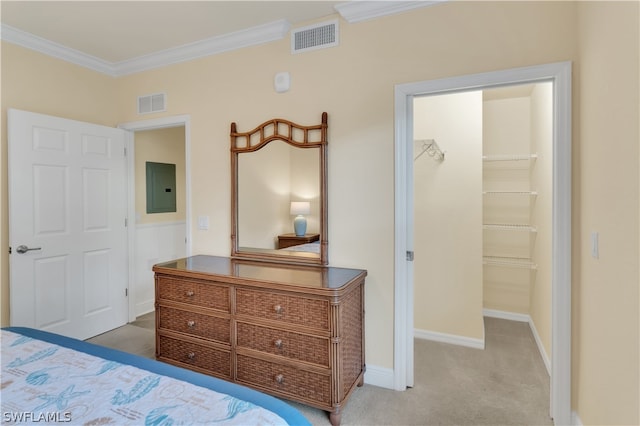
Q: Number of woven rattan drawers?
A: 6